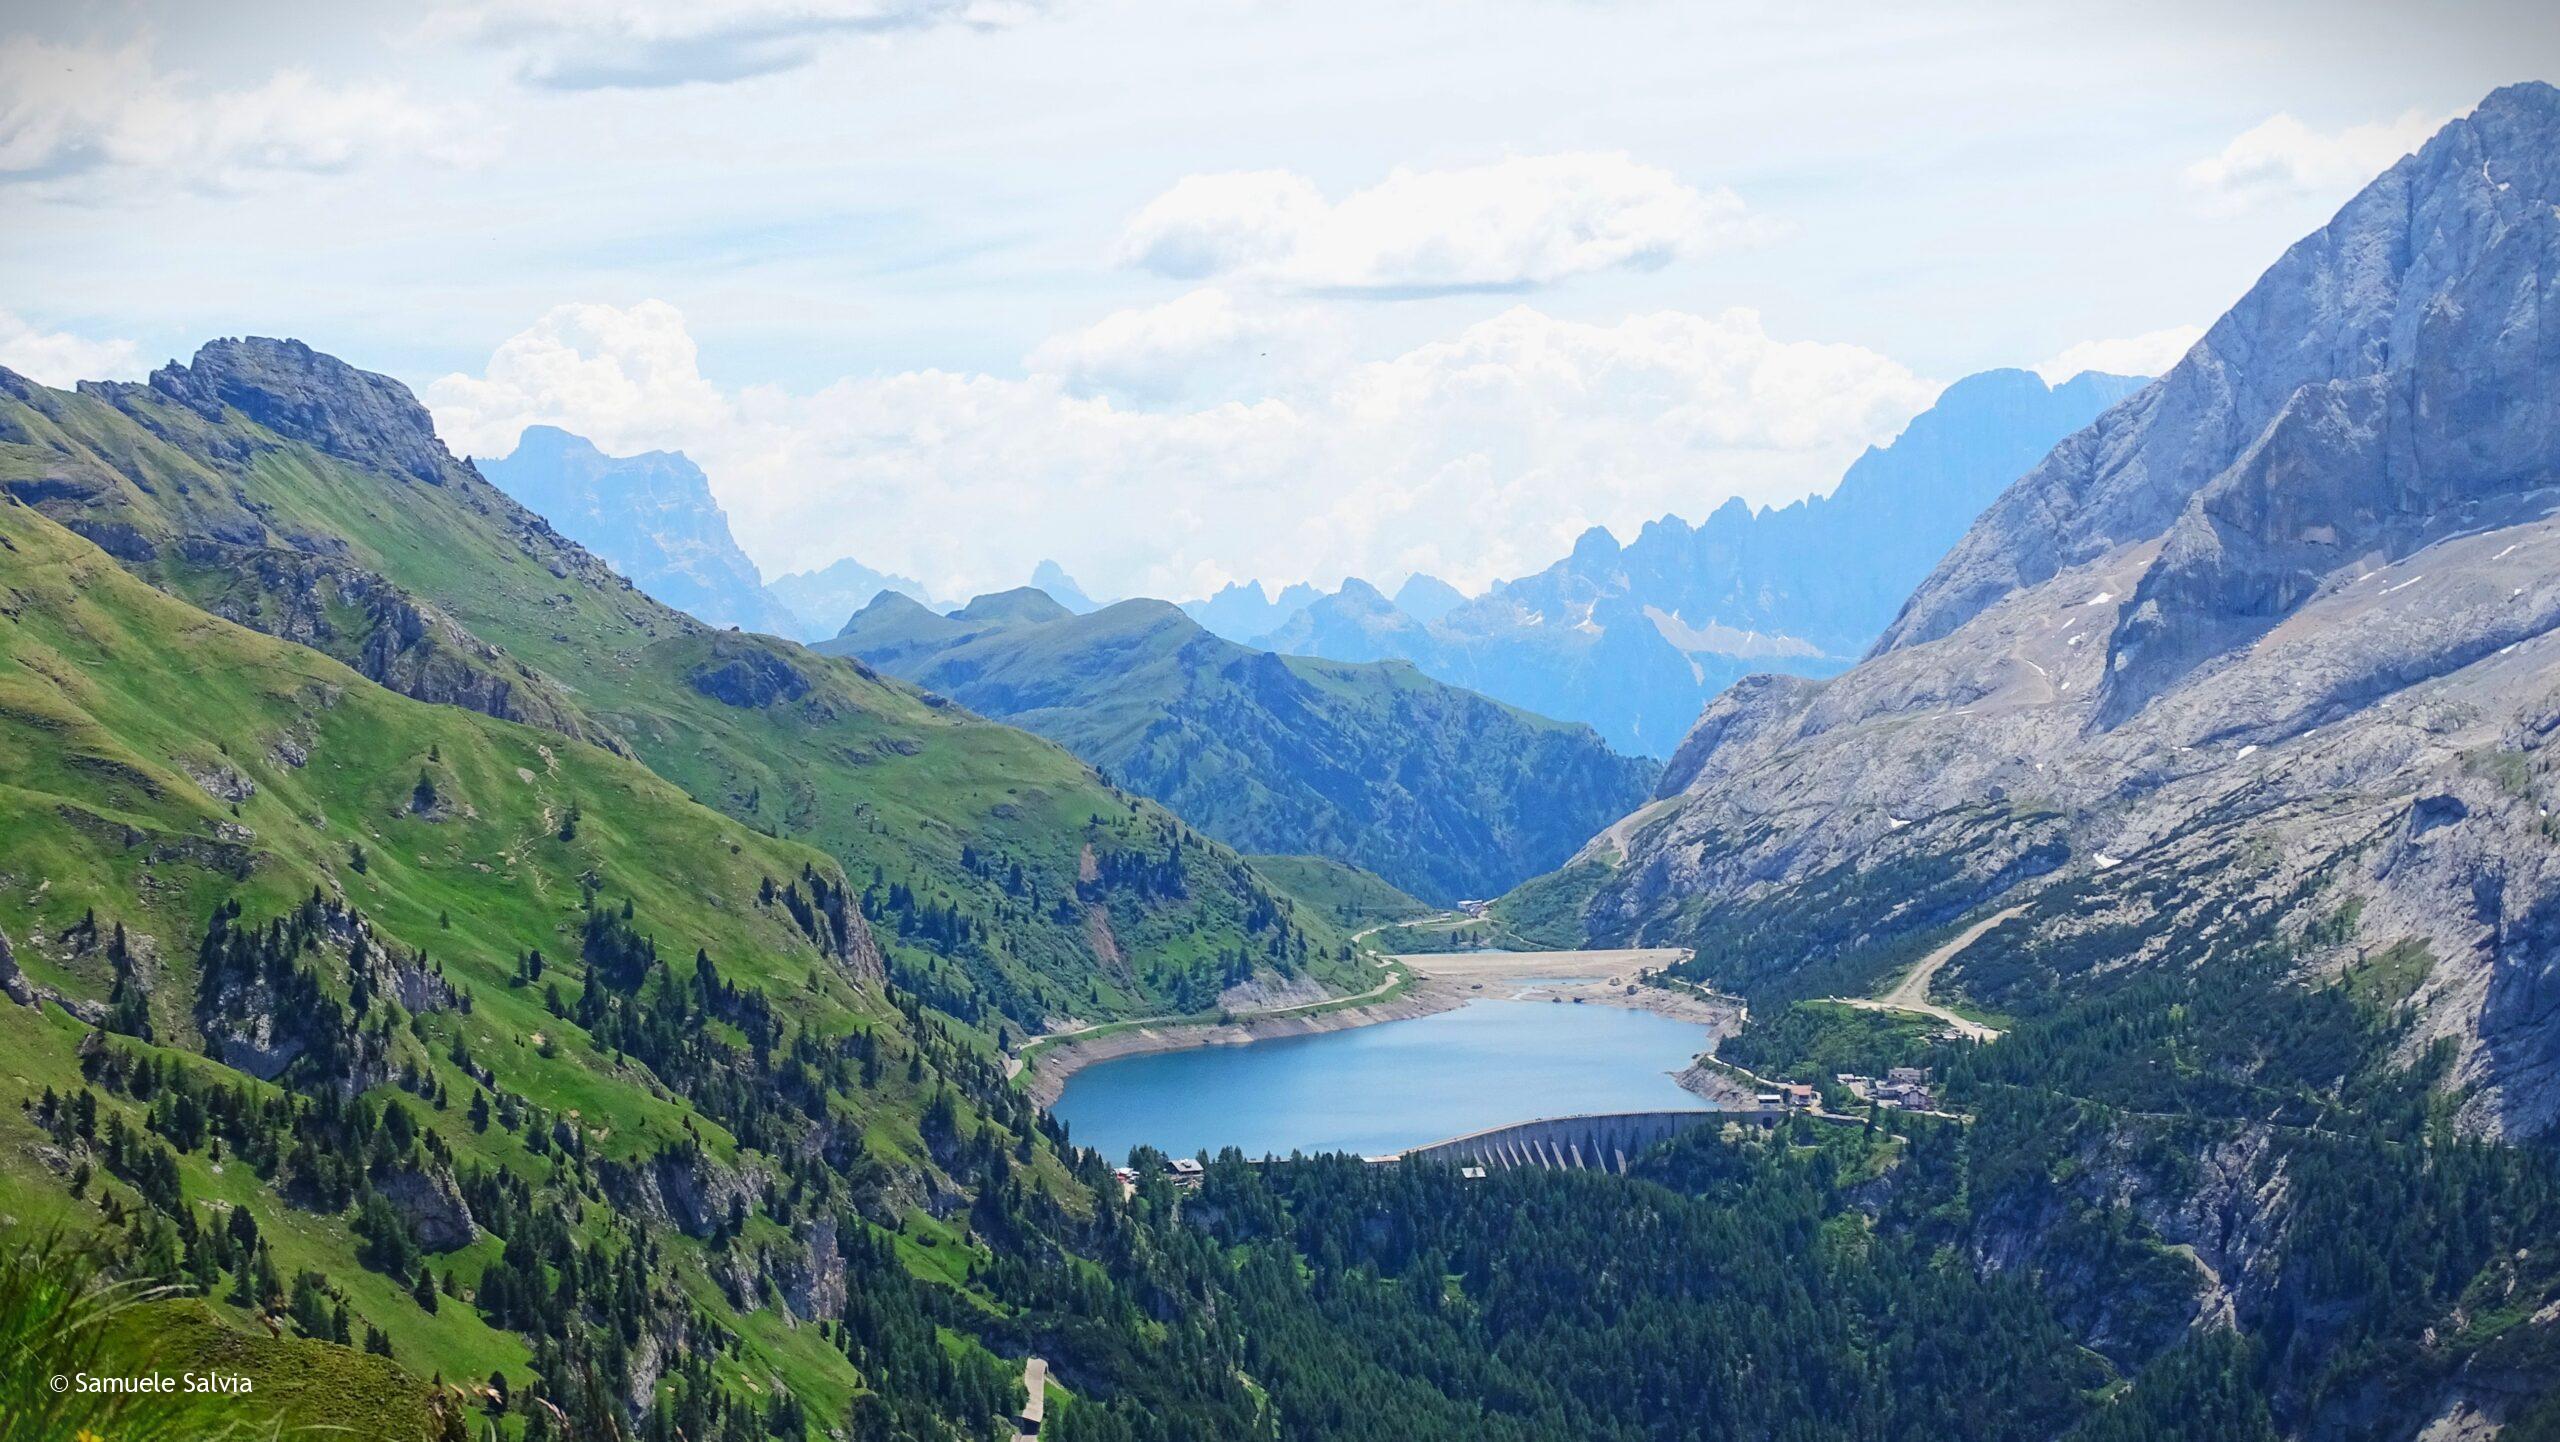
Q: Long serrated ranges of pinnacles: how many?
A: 1